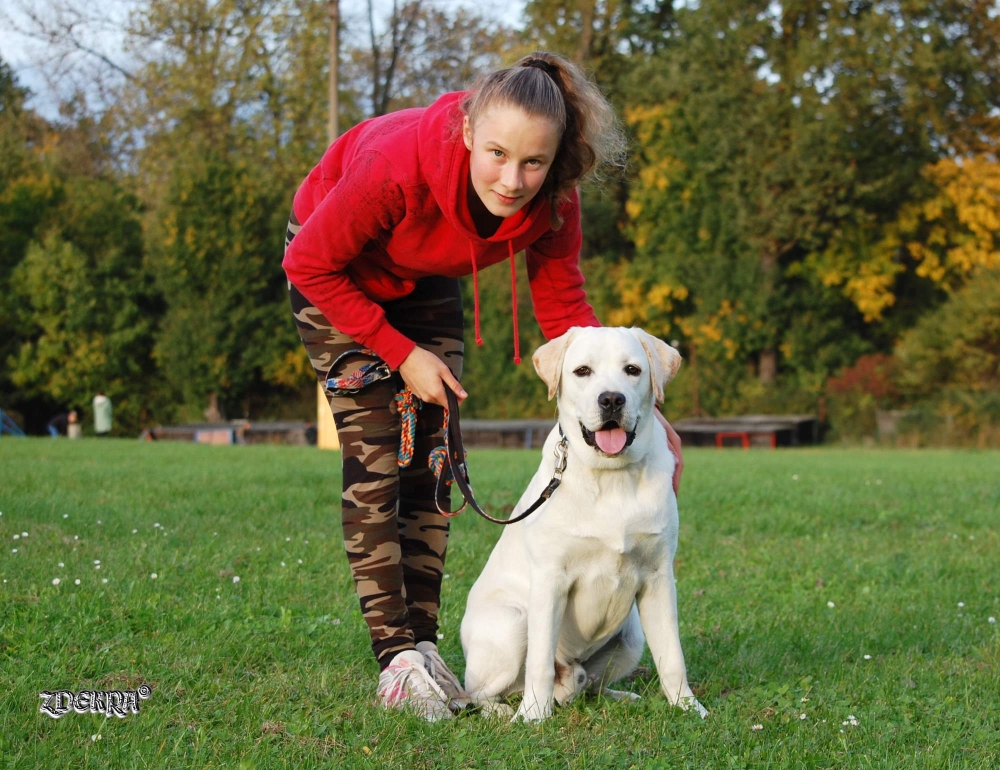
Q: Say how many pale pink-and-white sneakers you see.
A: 2